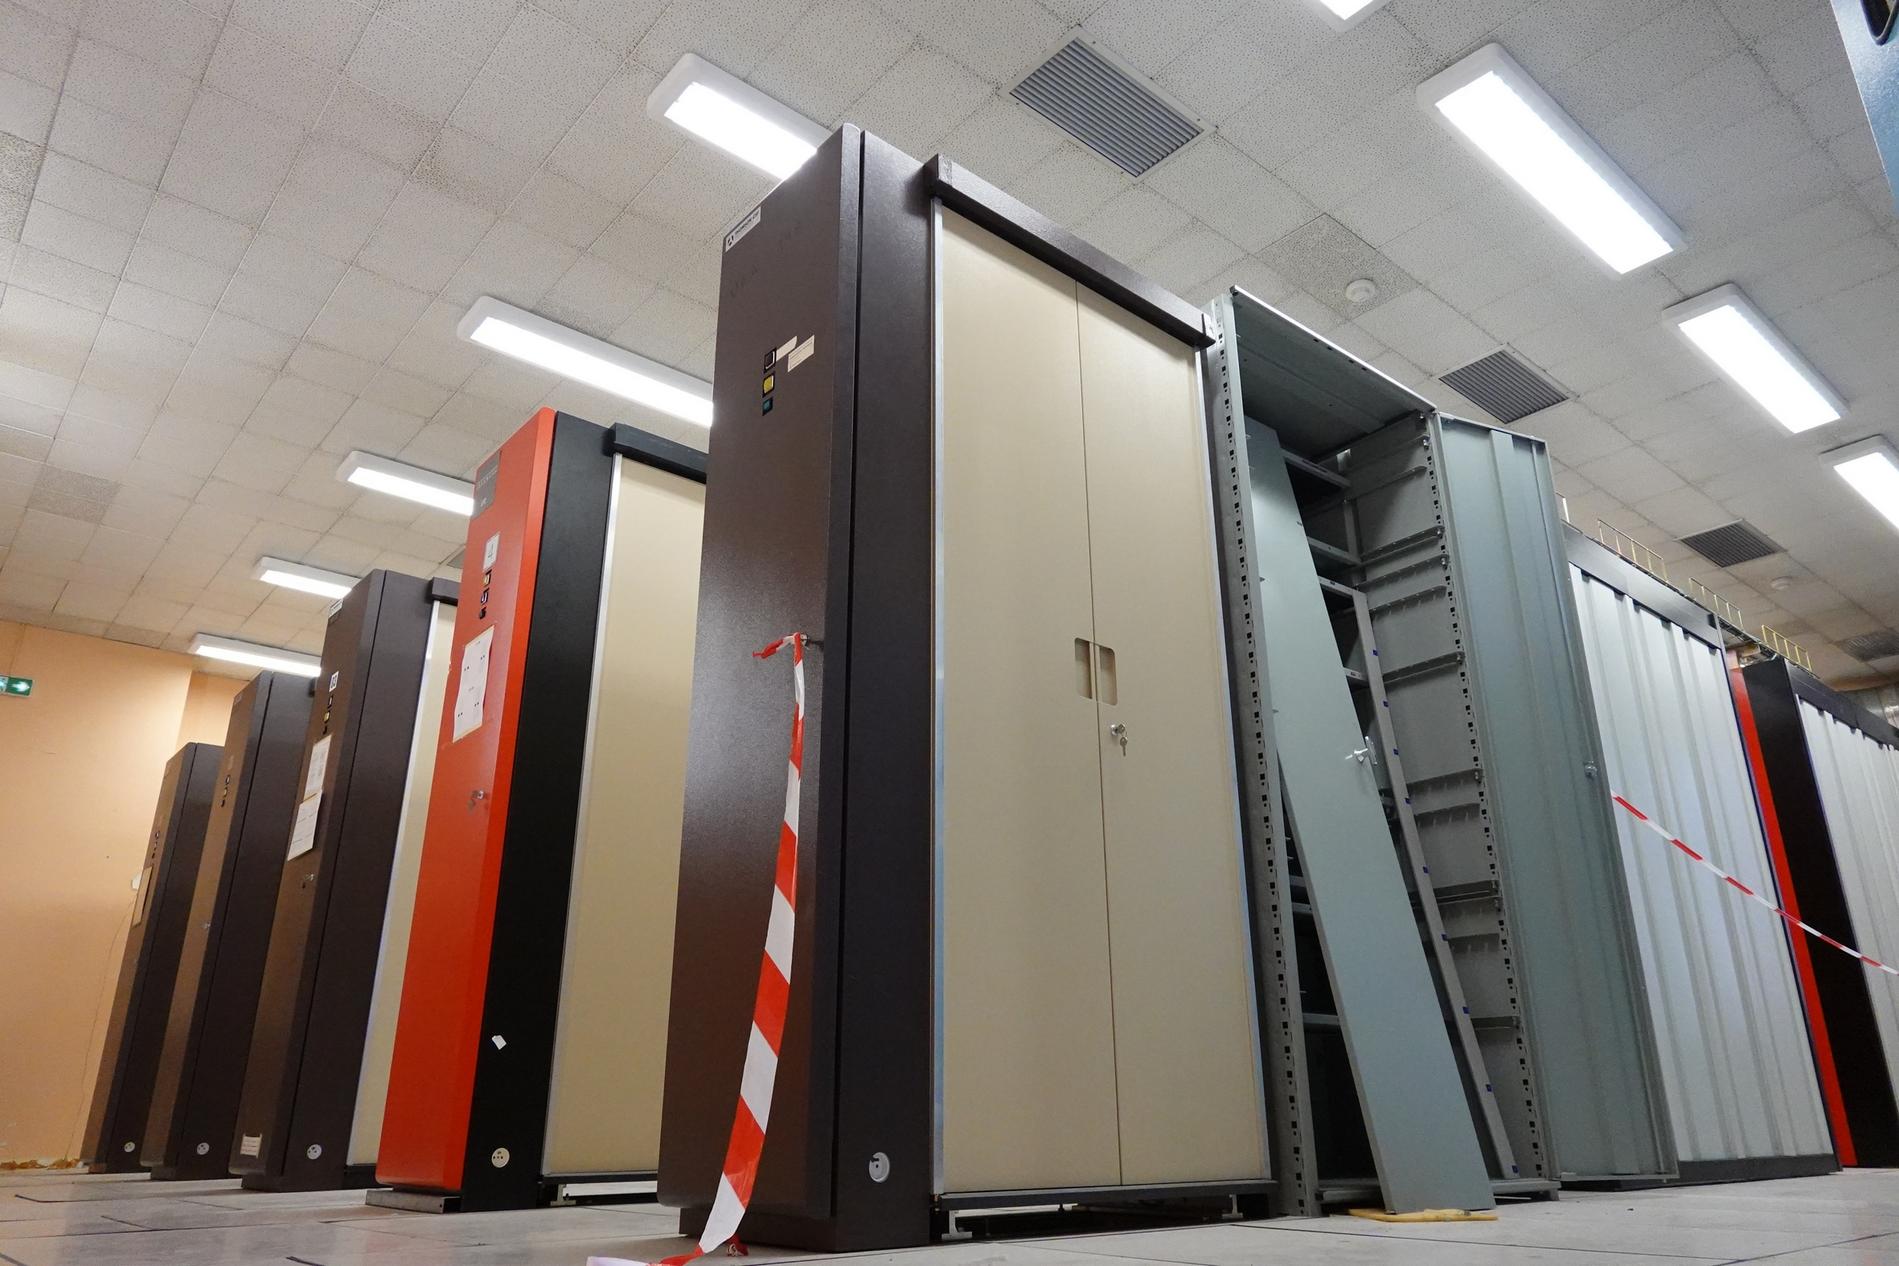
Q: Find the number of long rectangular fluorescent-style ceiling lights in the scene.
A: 9